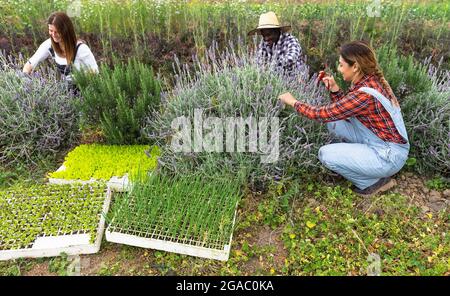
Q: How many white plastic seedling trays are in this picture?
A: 3